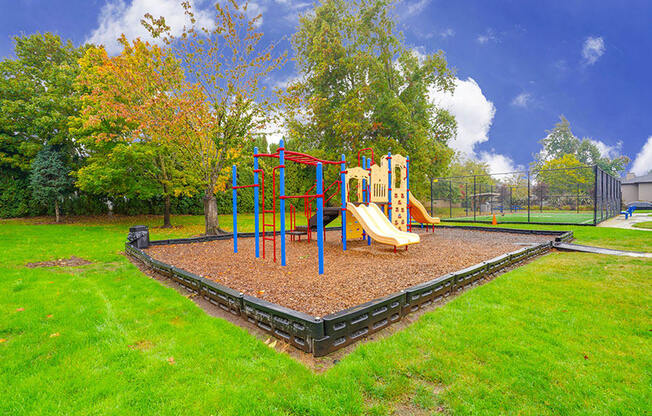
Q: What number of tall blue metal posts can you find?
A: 9